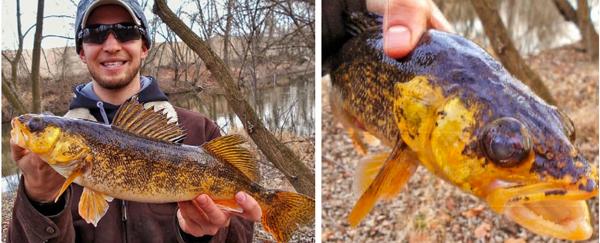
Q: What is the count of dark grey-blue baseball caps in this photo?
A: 1